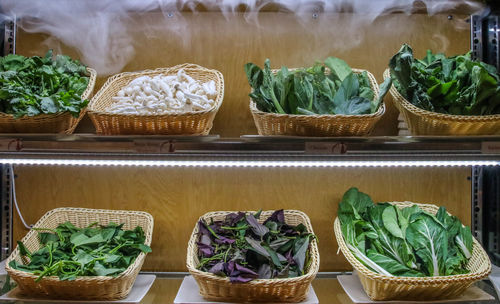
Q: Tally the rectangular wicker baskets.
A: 7